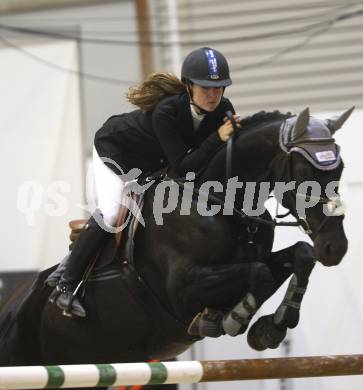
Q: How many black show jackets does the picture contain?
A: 1